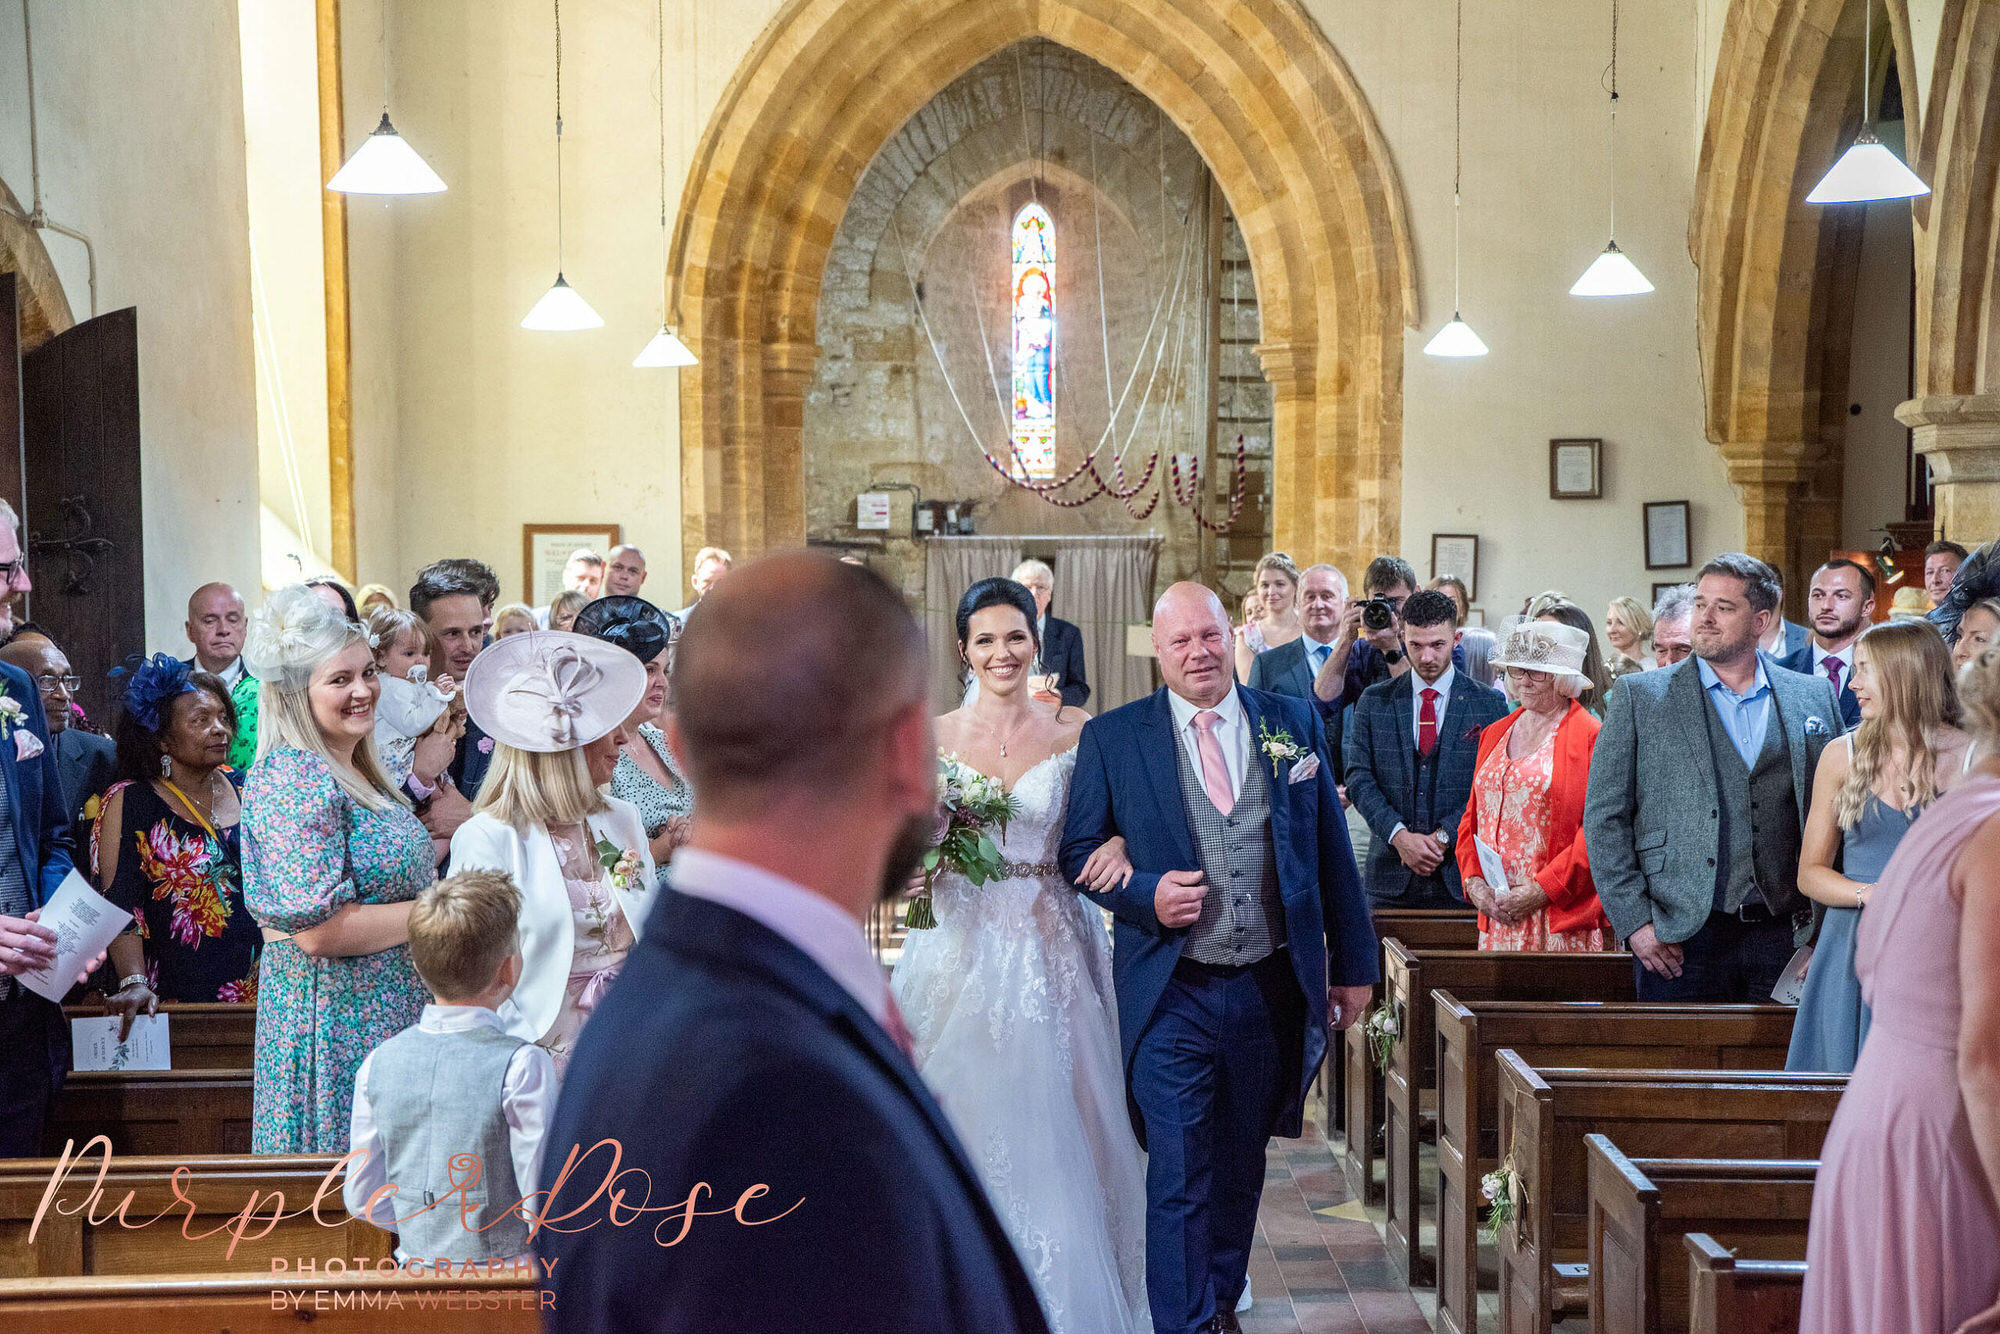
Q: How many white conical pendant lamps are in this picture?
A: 6